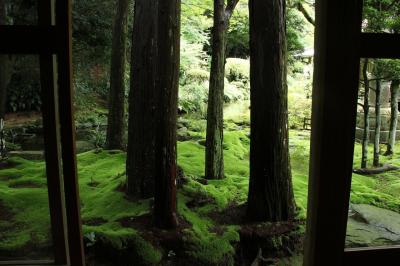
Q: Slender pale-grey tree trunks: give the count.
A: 3